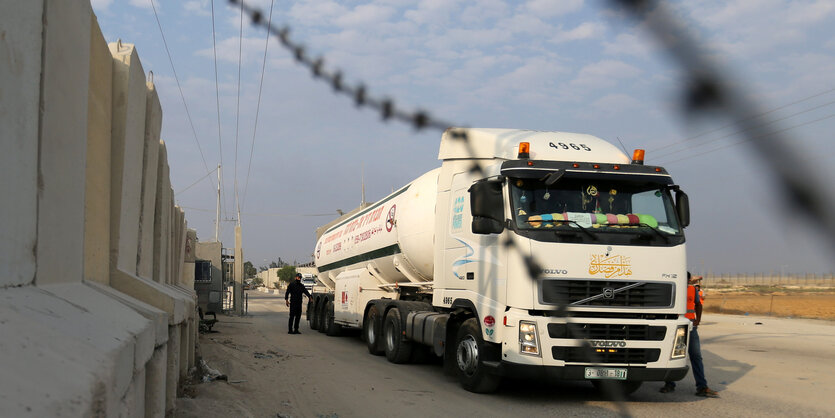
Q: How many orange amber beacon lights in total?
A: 2